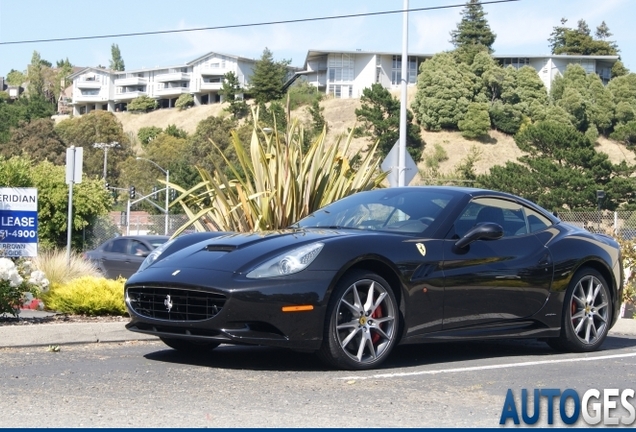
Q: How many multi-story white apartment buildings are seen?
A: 2